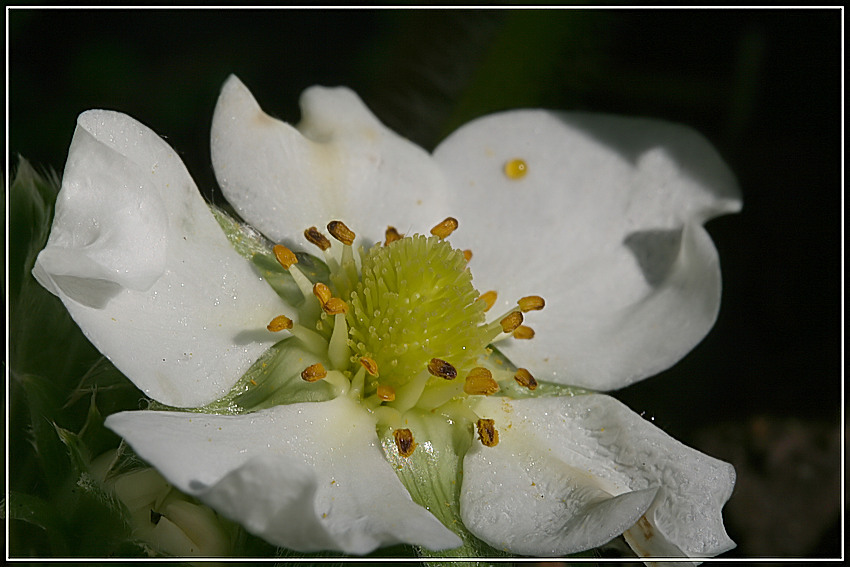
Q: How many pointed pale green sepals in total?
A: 4